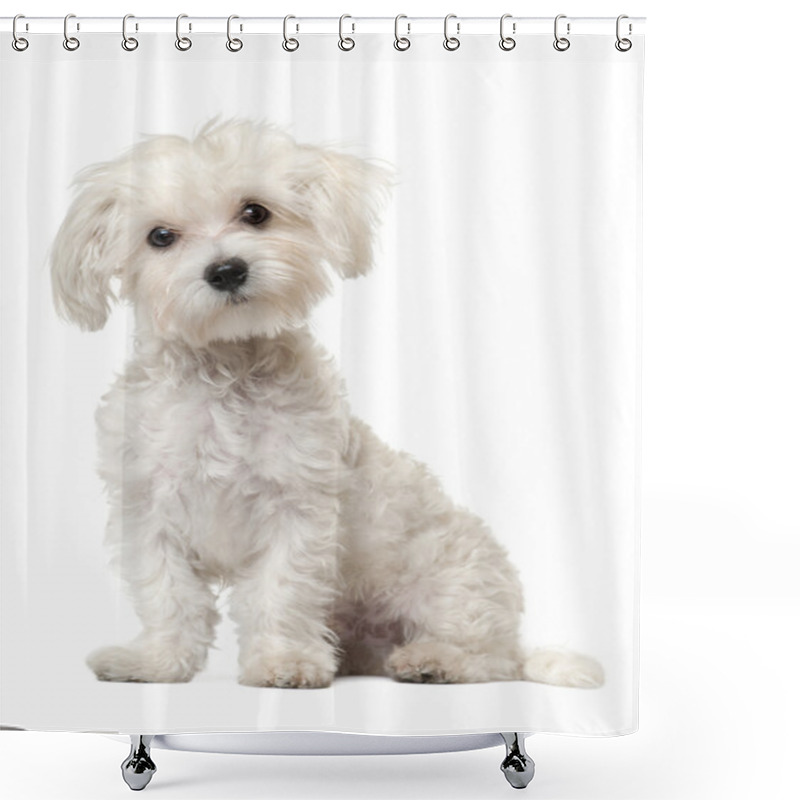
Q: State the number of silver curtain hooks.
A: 12